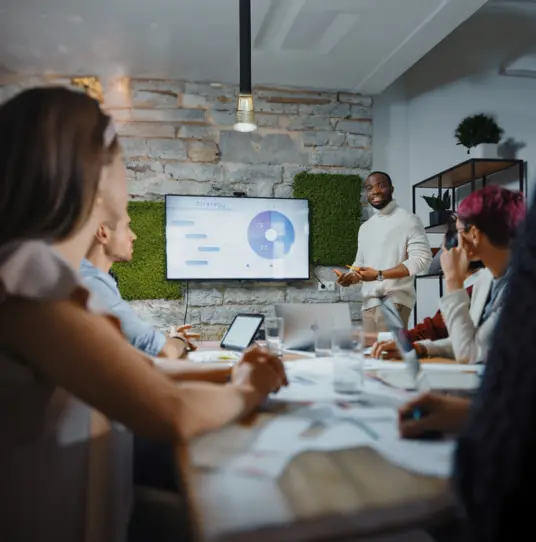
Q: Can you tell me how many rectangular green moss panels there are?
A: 2